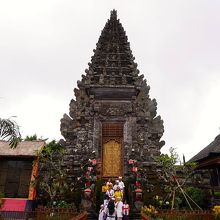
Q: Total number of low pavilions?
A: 2